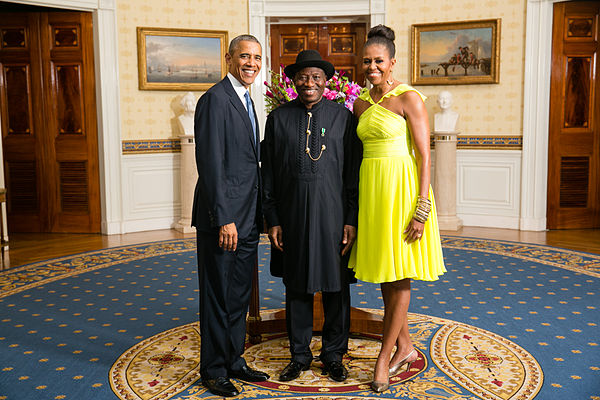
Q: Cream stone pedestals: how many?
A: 2